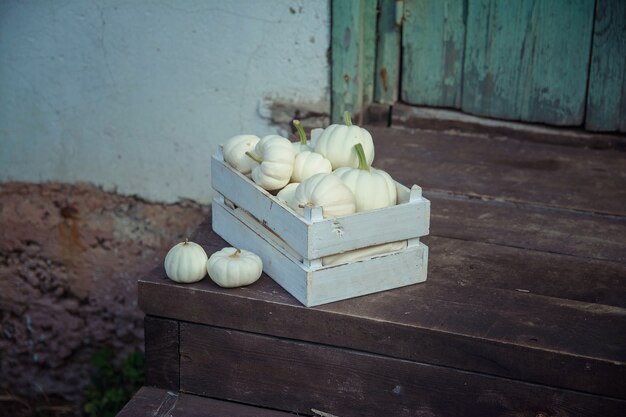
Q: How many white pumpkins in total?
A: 10